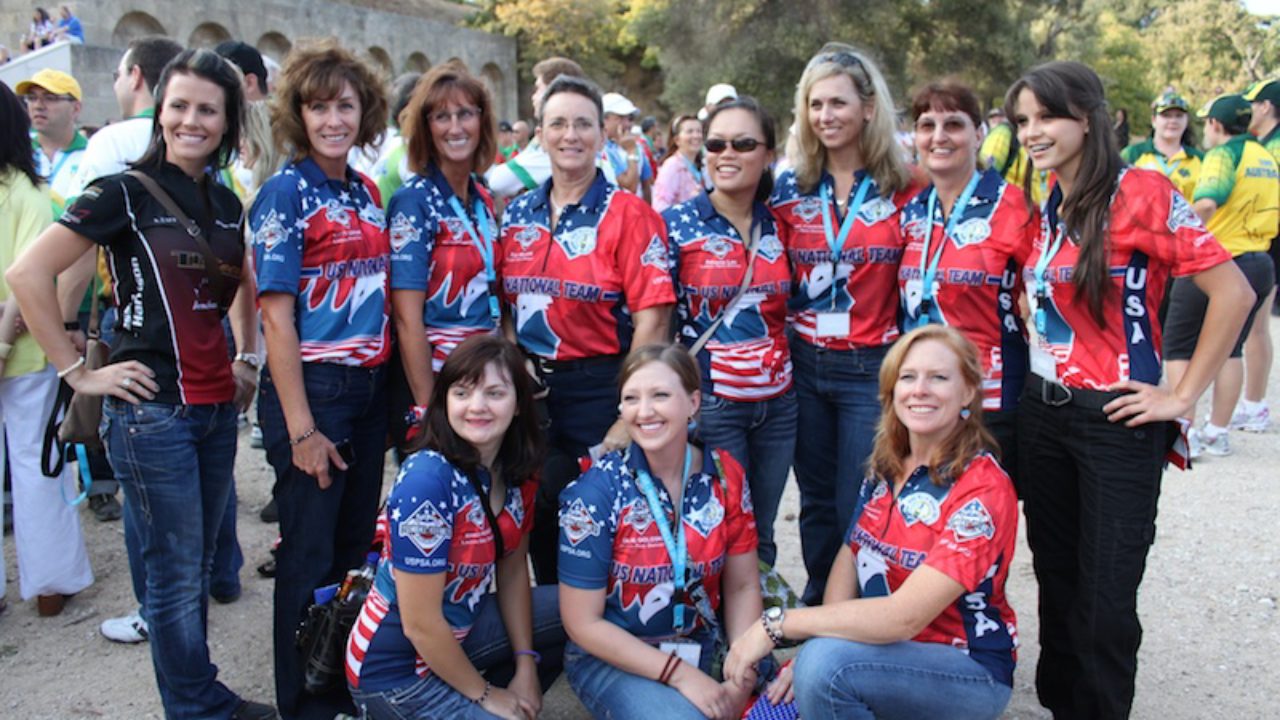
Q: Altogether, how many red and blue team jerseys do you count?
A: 10